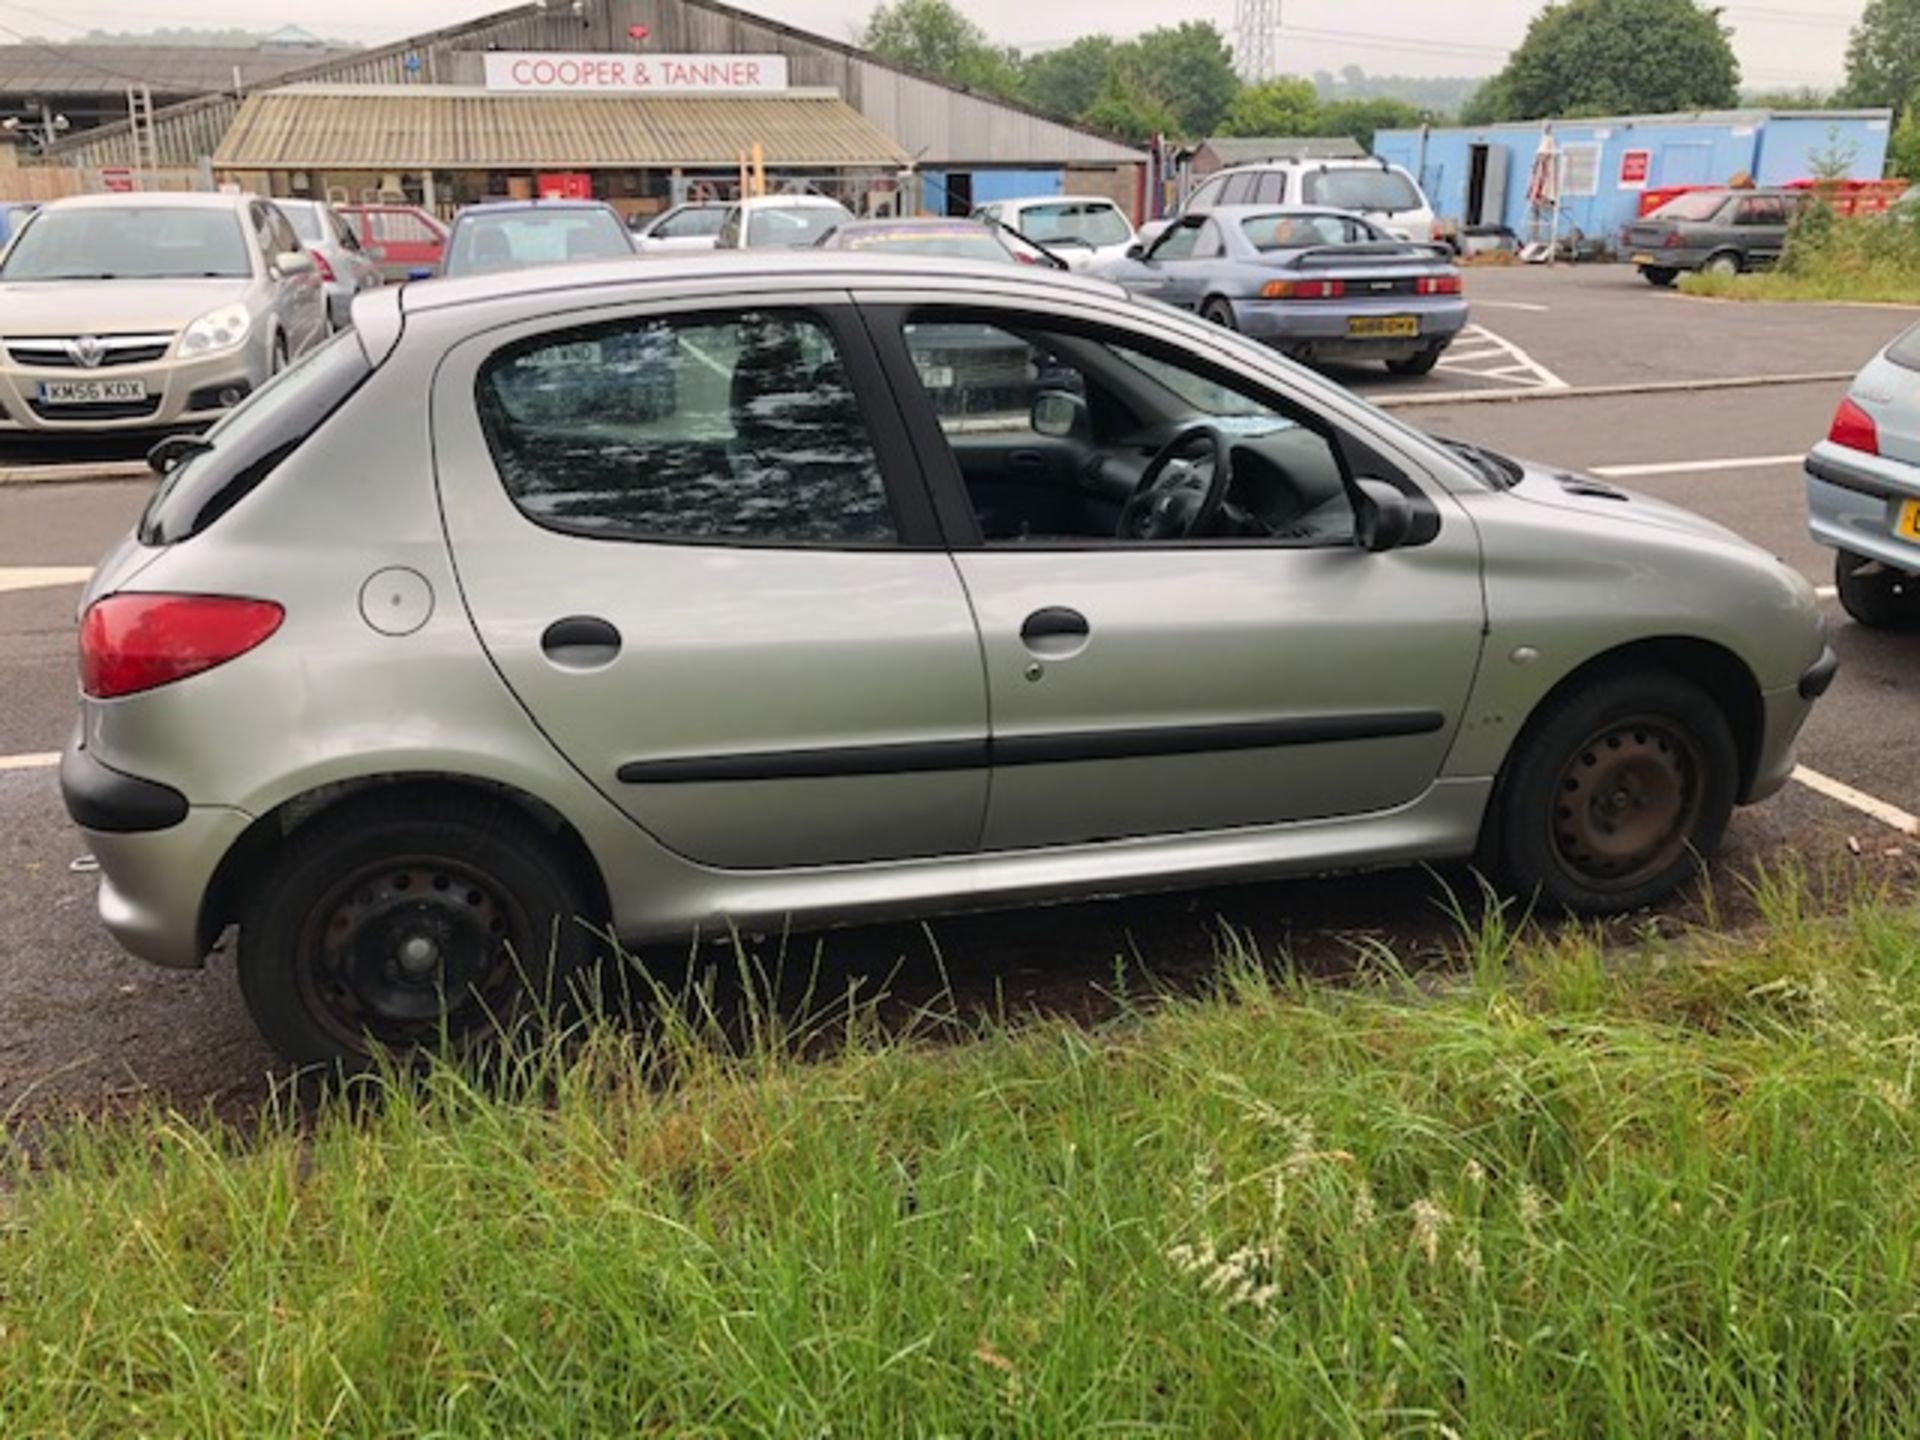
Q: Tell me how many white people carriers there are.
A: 1